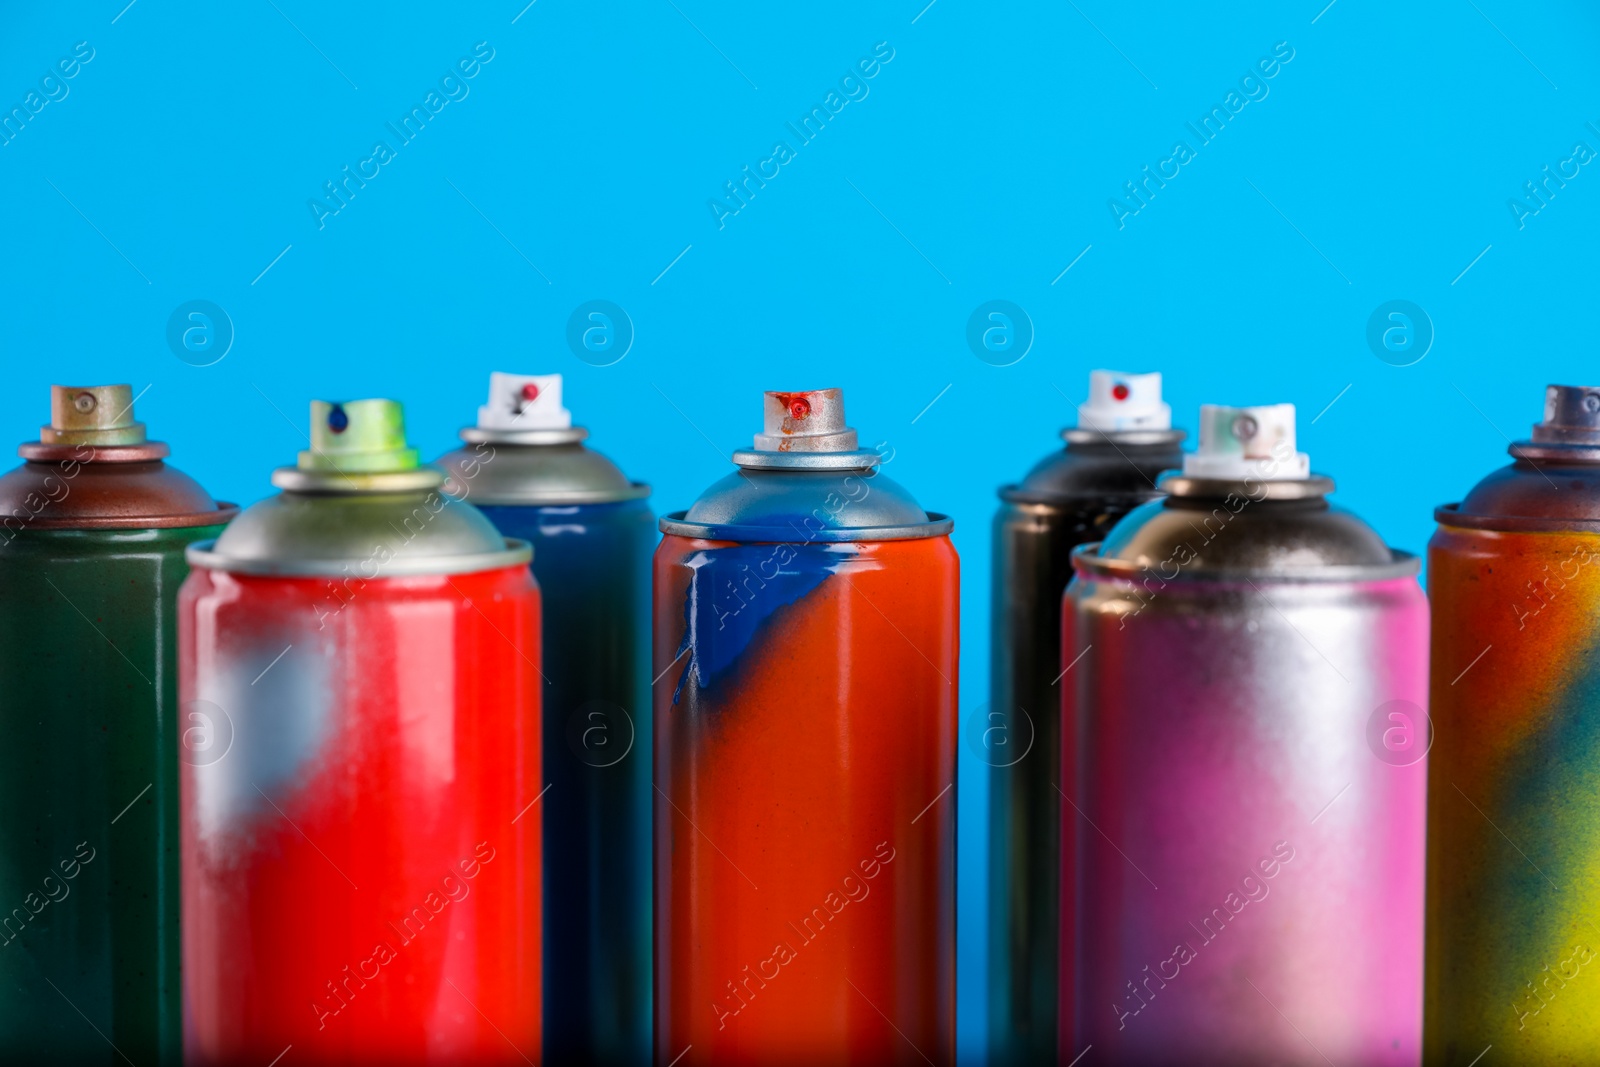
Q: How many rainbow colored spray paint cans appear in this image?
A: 1